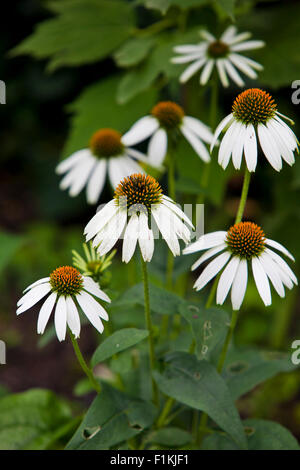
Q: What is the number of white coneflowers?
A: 7